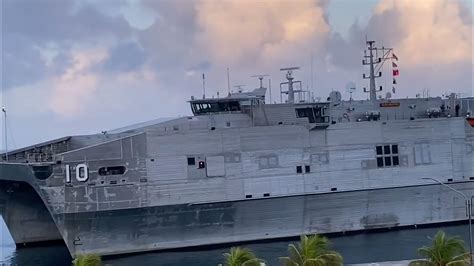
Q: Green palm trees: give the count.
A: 4